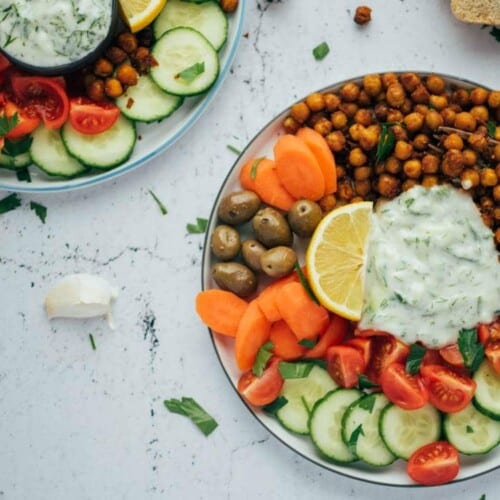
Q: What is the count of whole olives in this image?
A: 7